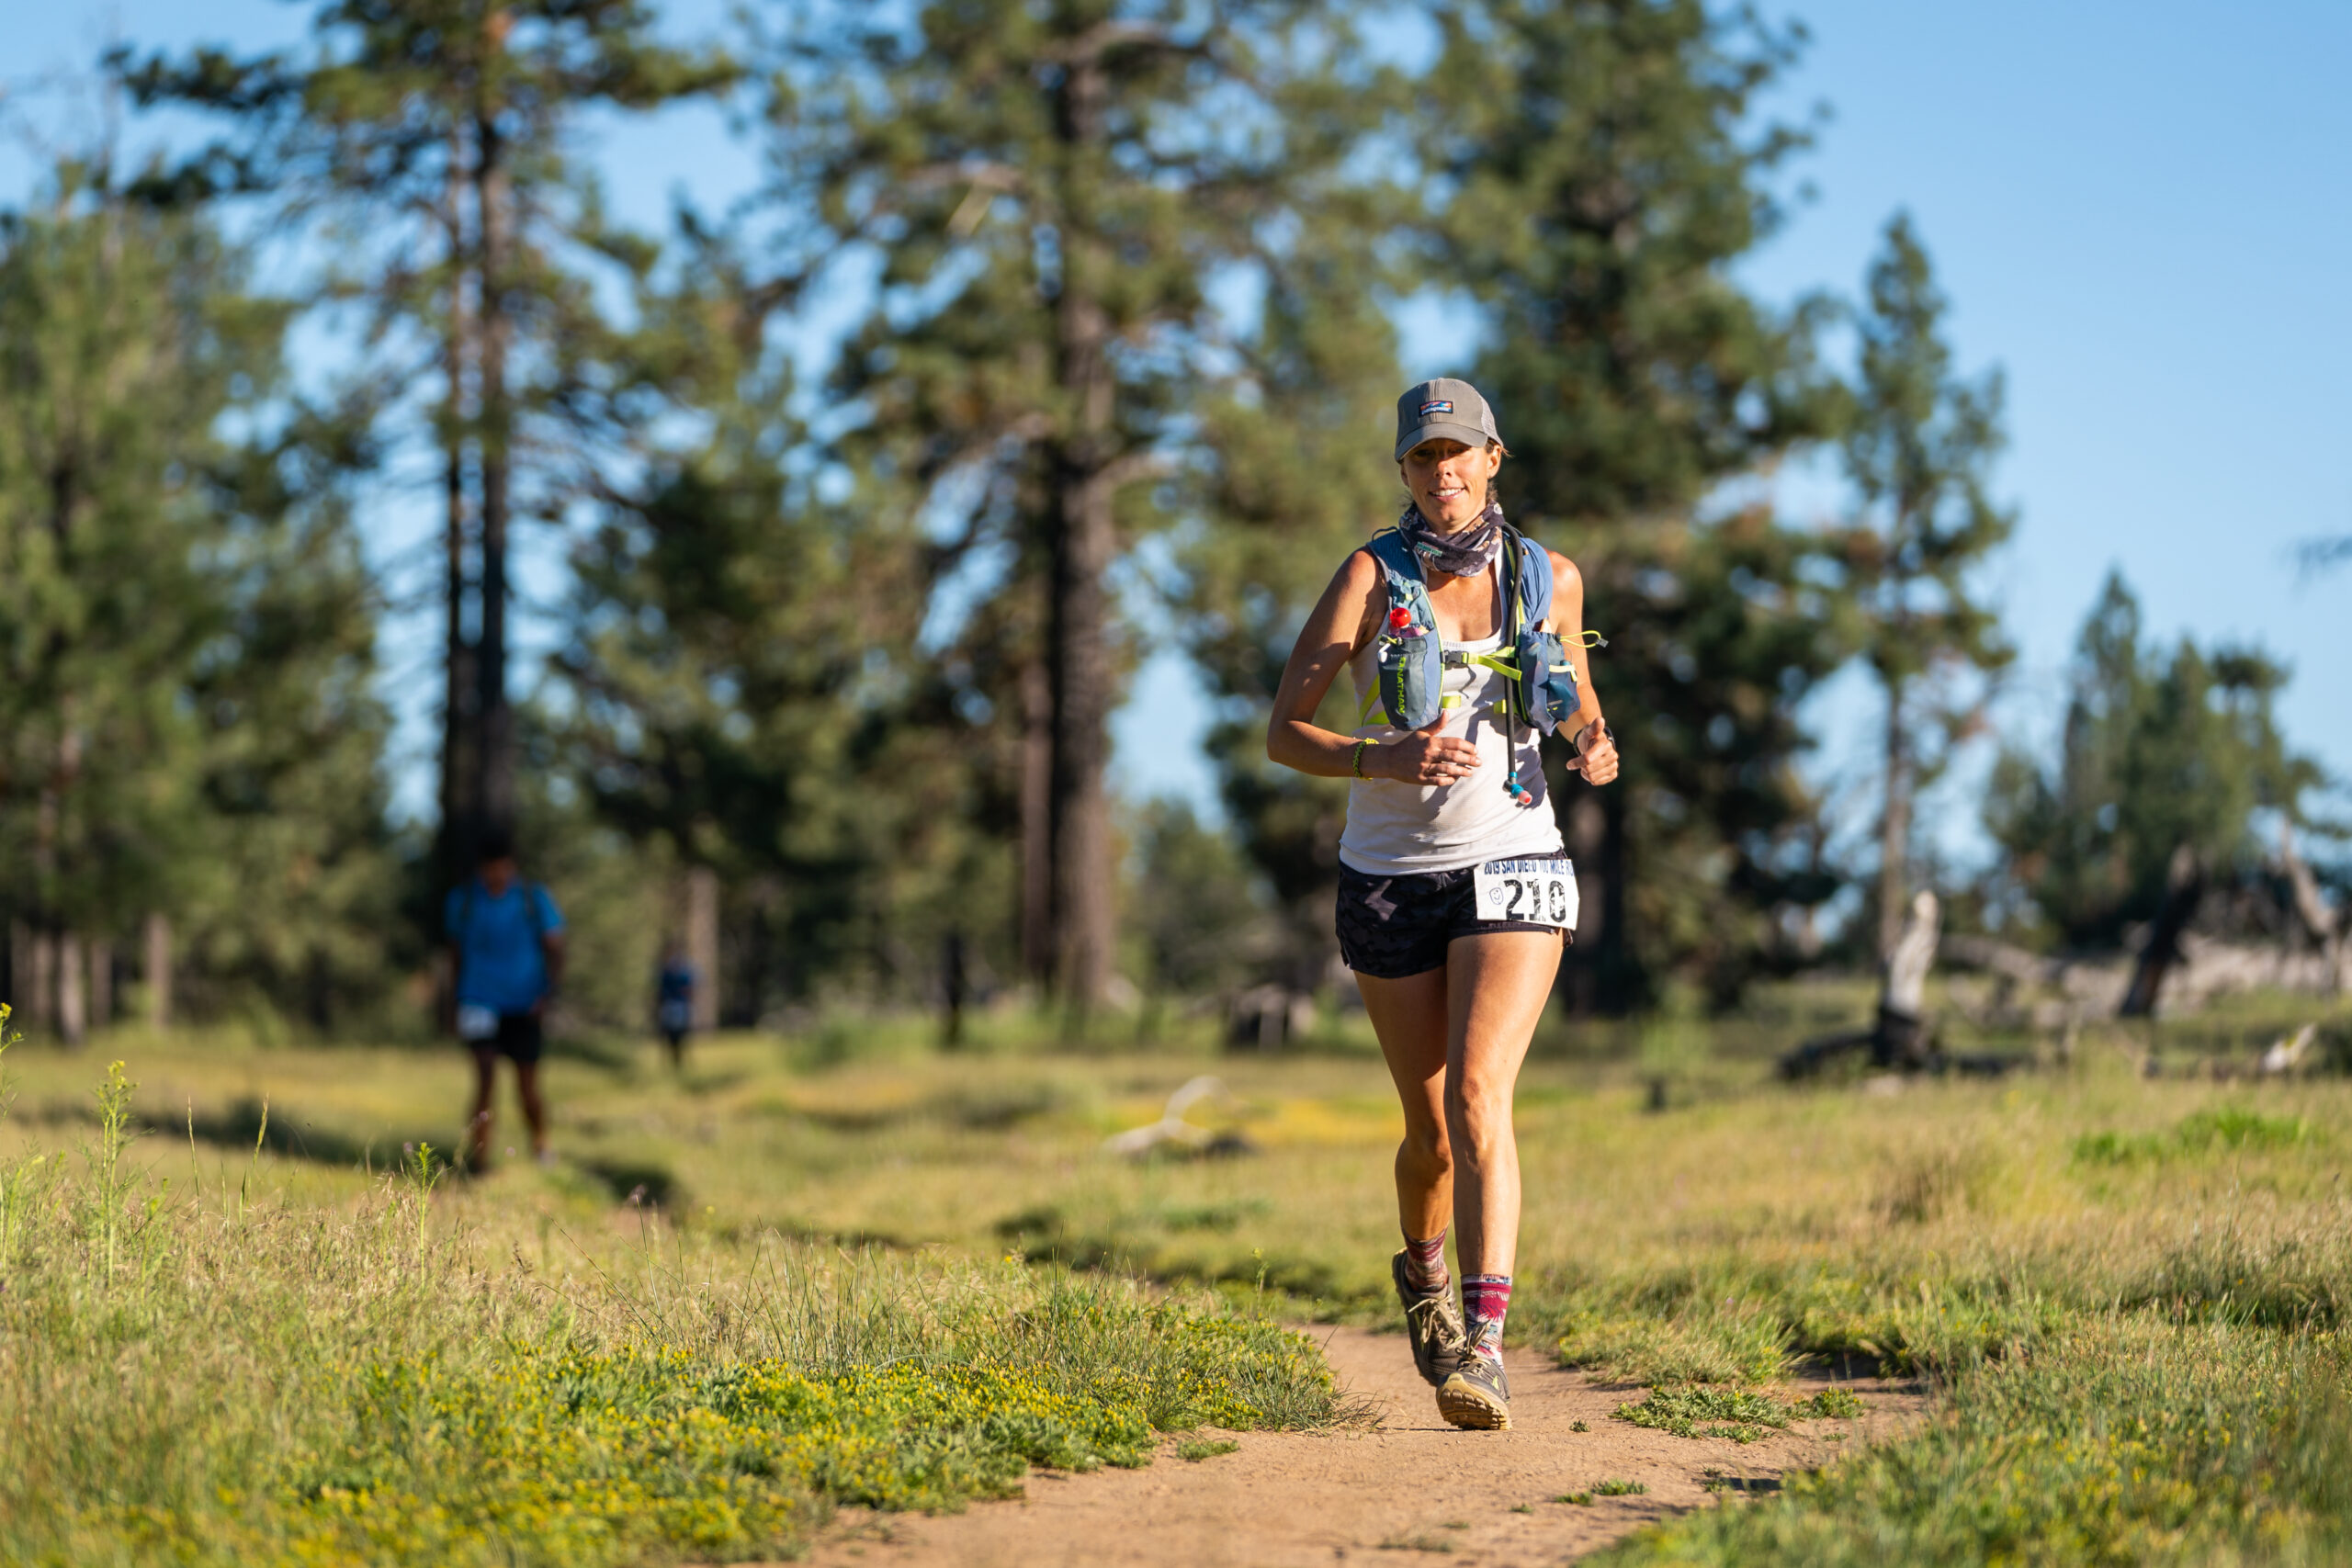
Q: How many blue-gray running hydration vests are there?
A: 1